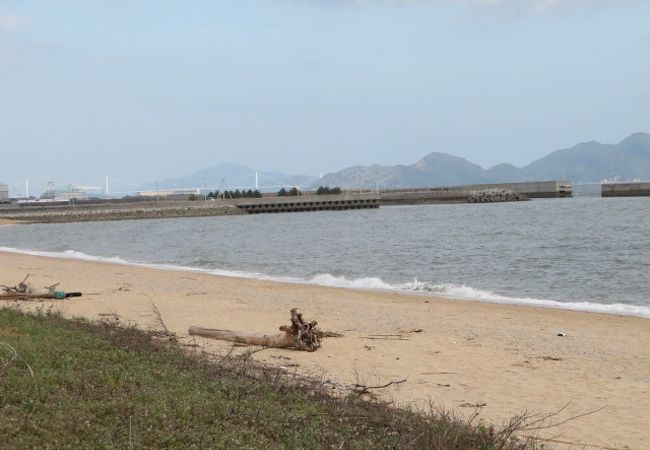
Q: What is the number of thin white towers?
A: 4